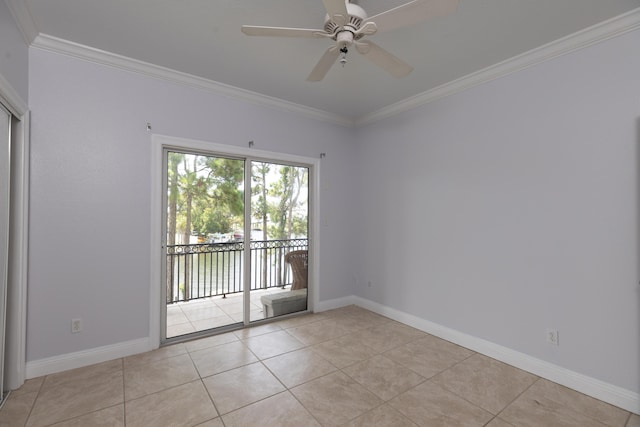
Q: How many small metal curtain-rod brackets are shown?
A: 3